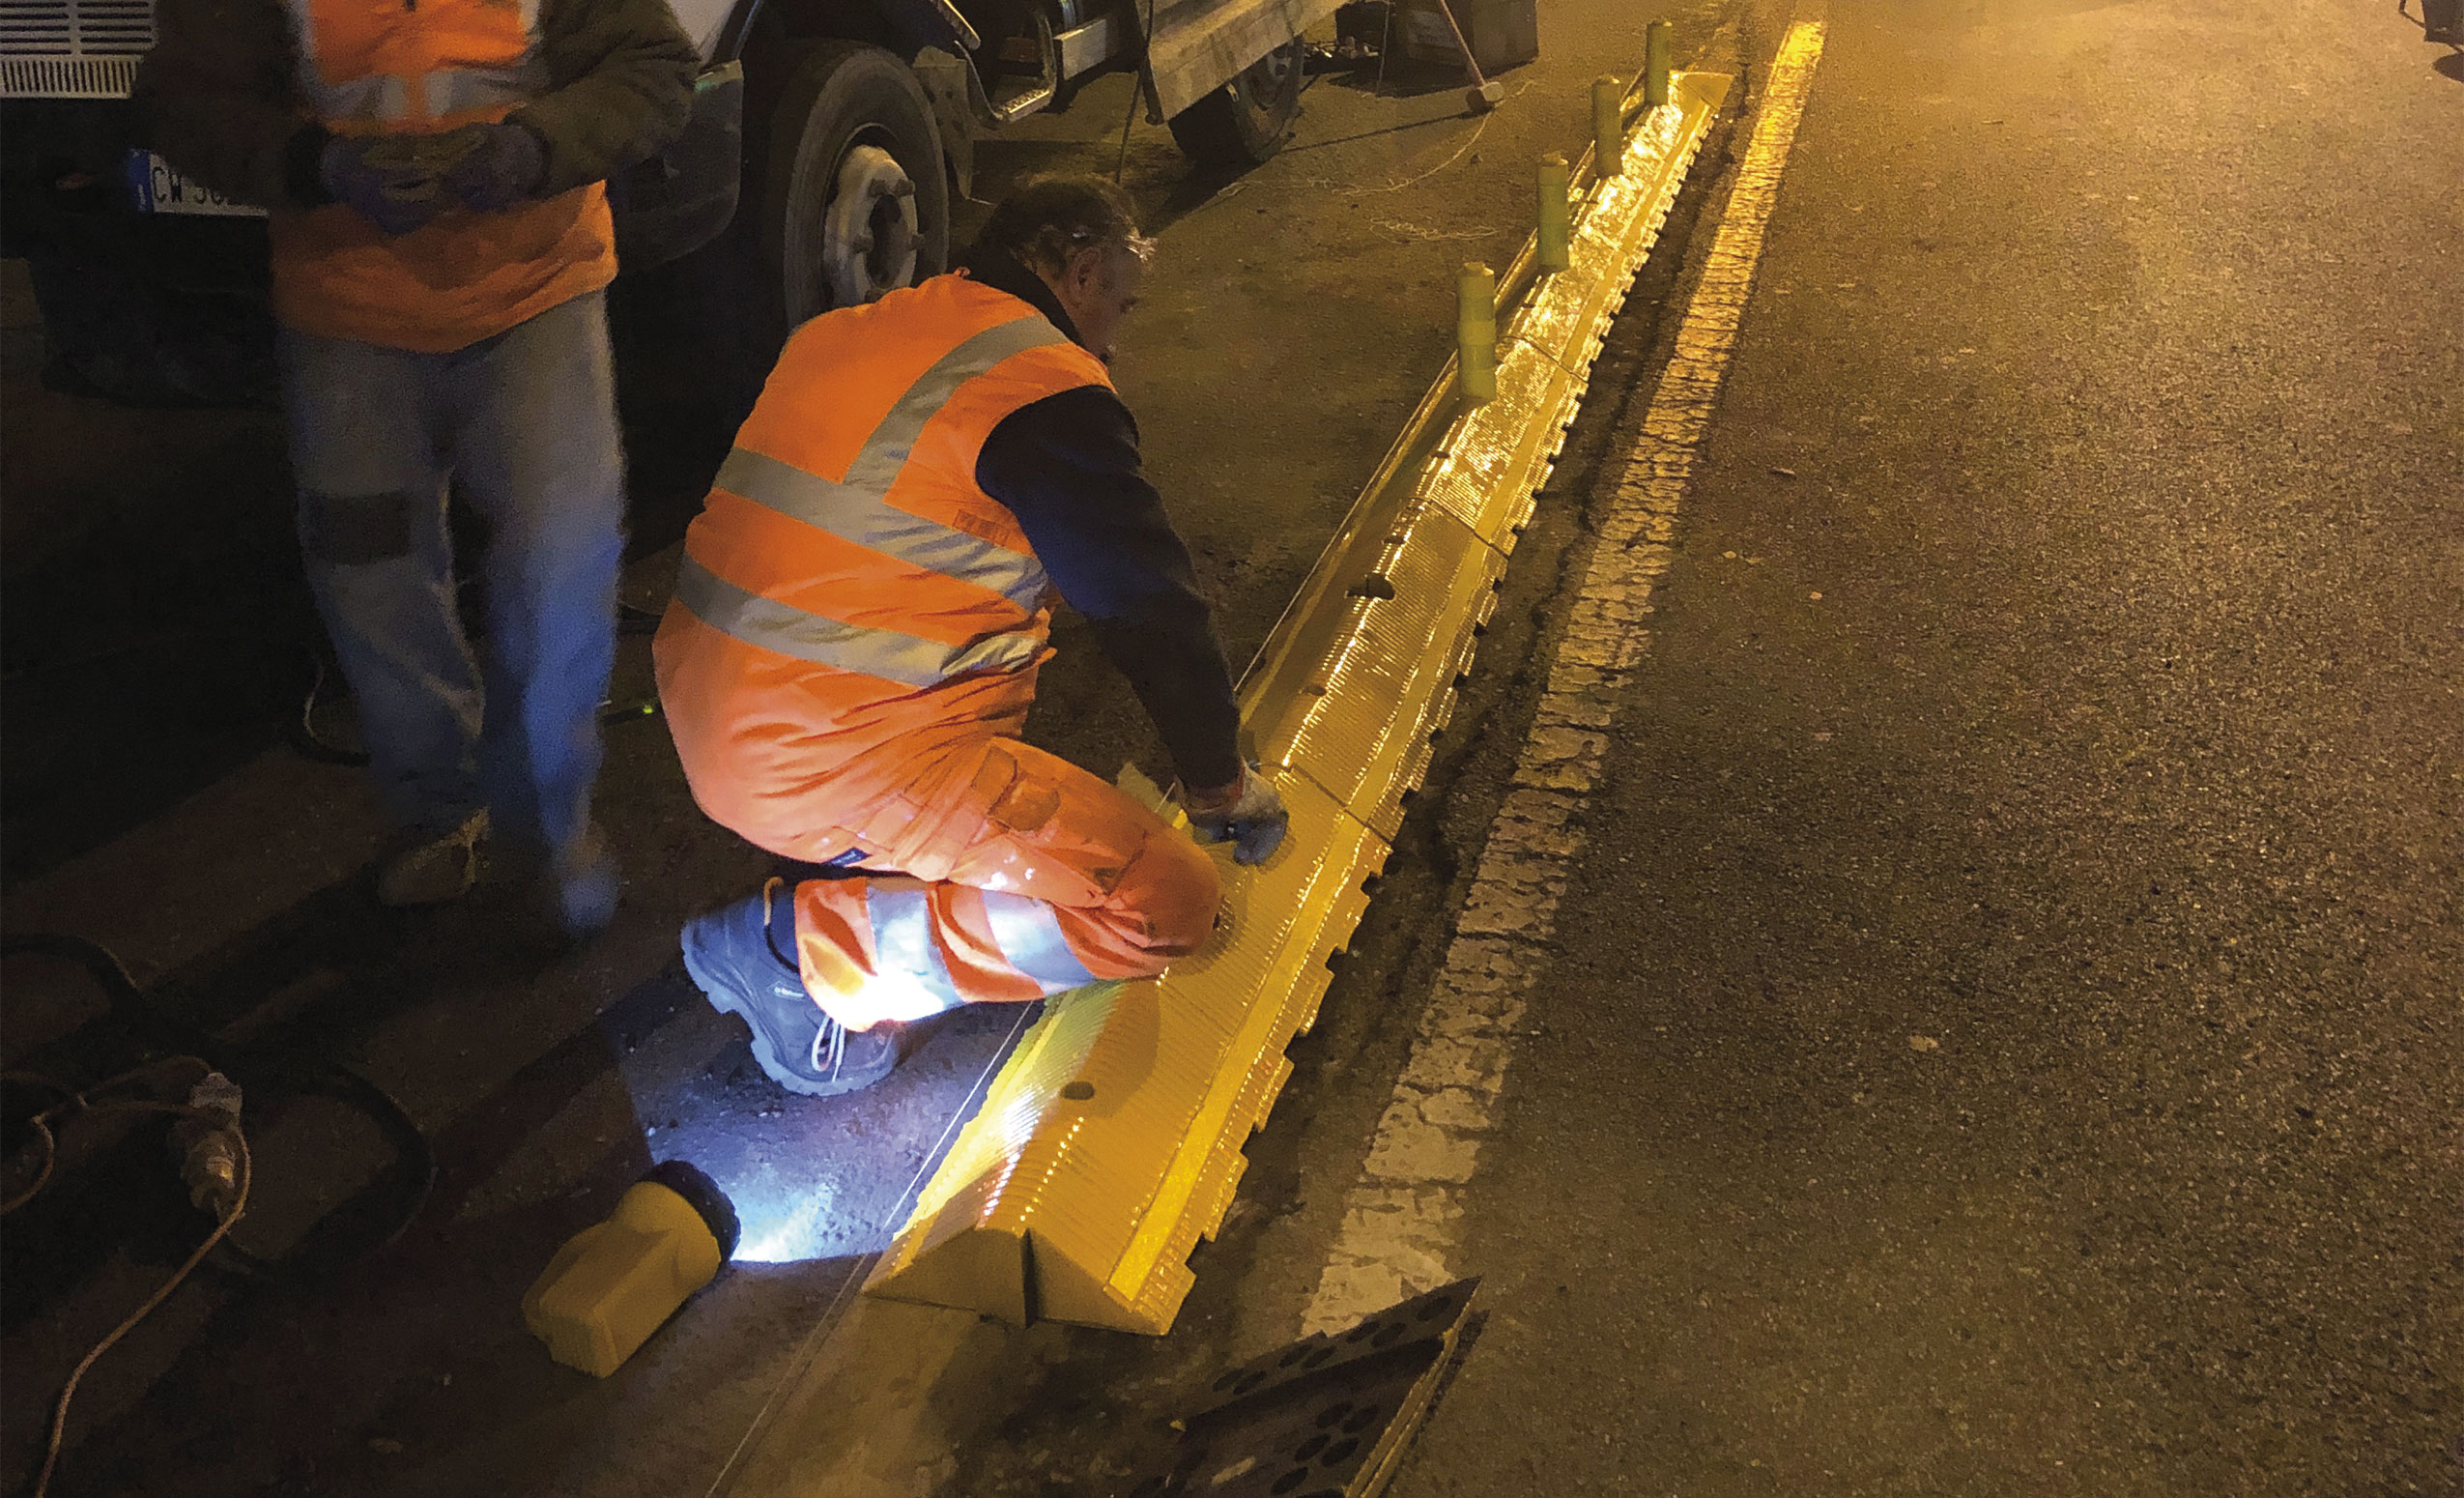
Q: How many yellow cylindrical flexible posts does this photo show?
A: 4